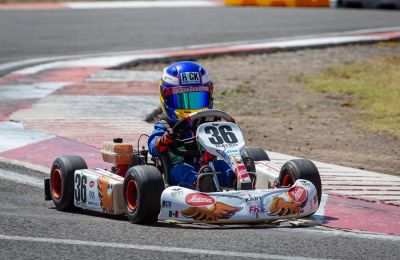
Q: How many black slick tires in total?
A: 4